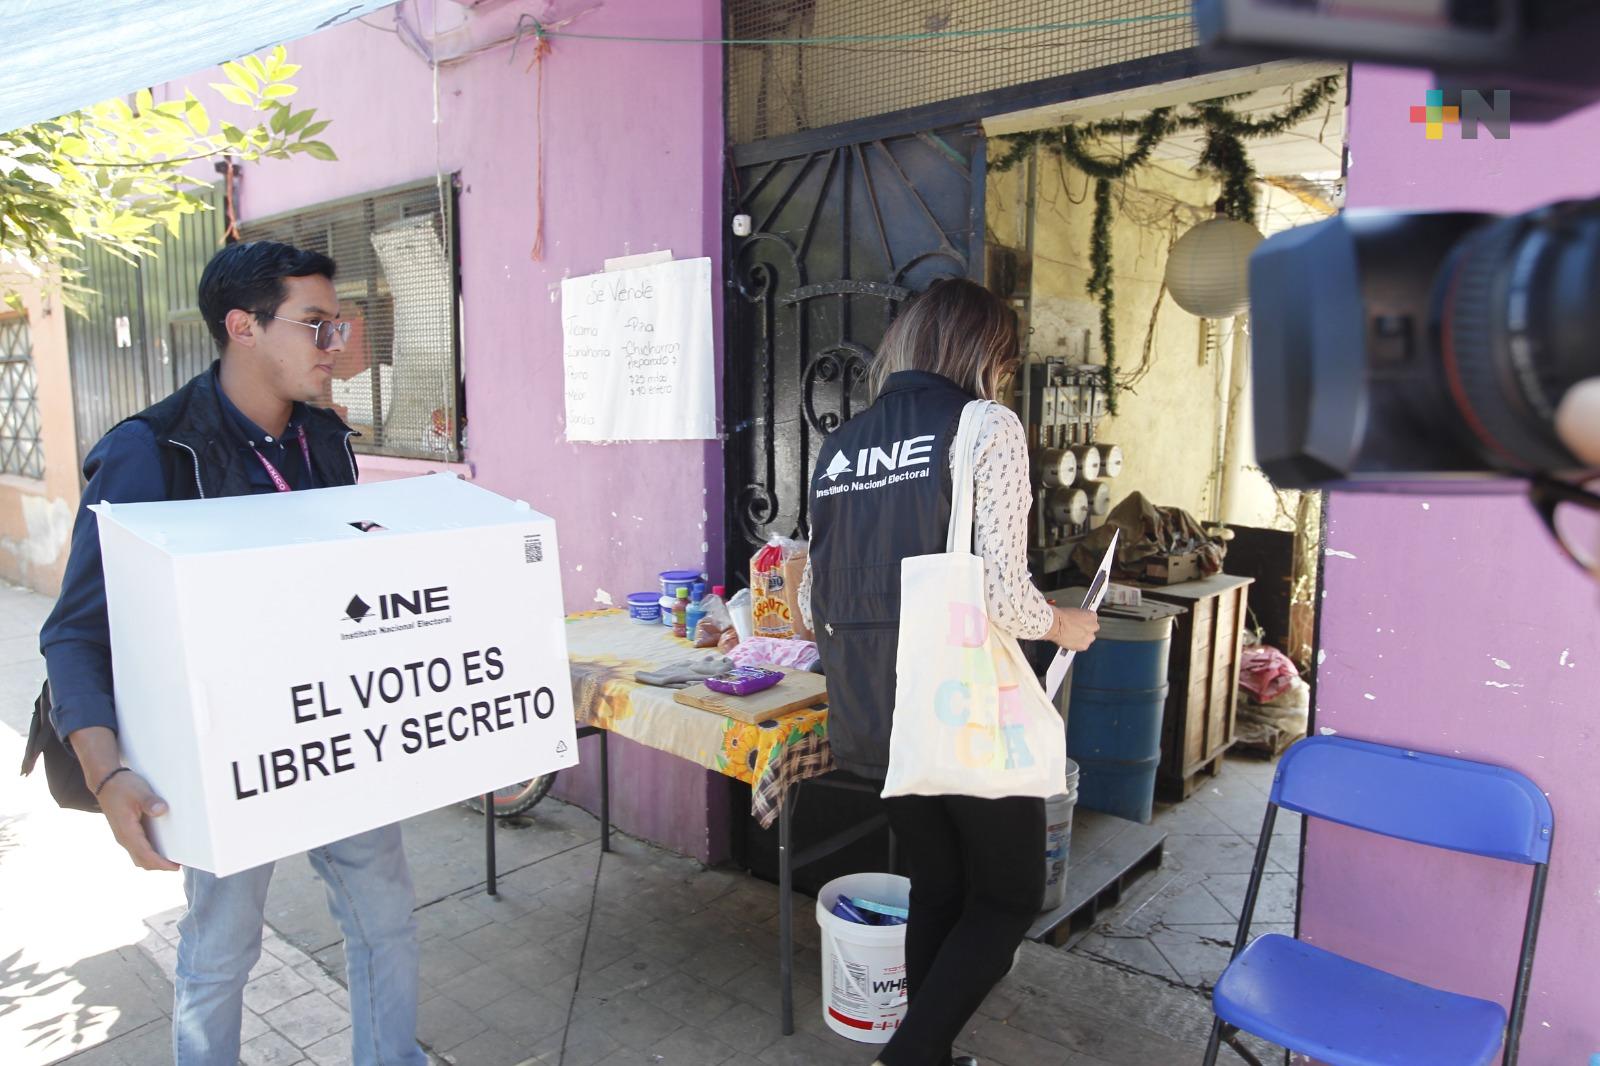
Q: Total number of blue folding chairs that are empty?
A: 1